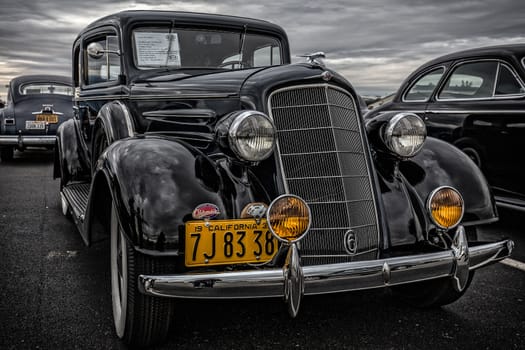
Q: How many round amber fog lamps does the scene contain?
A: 2